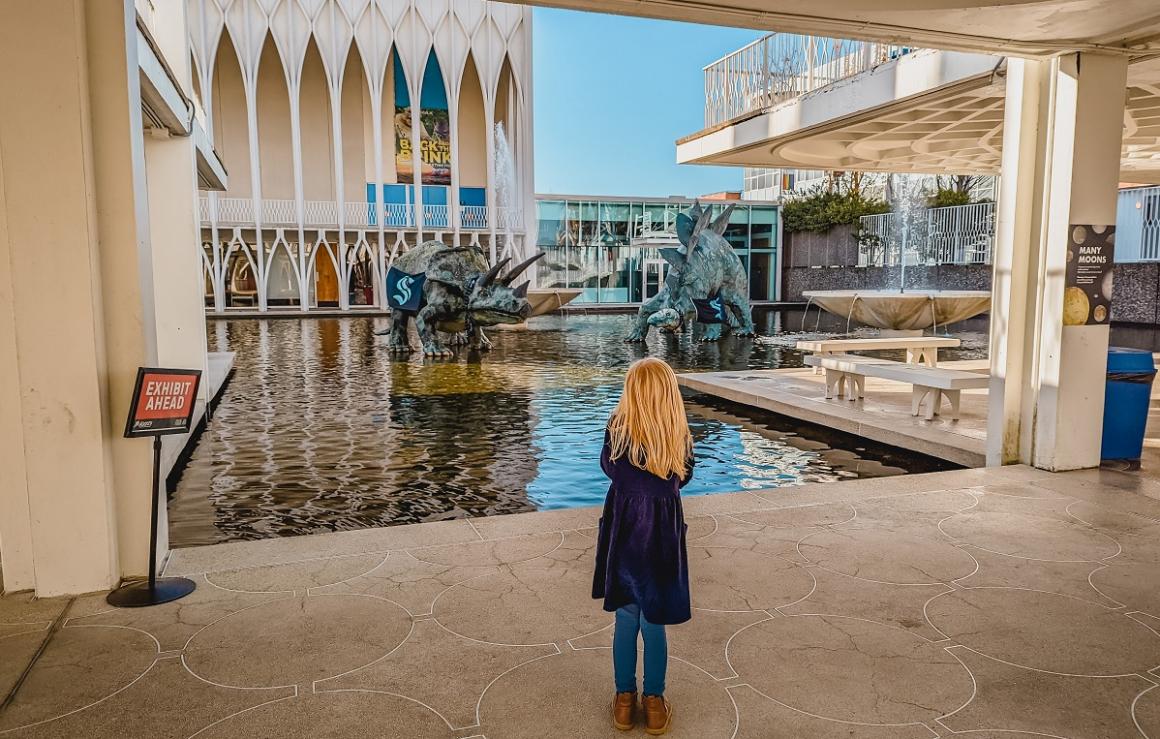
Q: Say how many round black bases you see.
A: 1